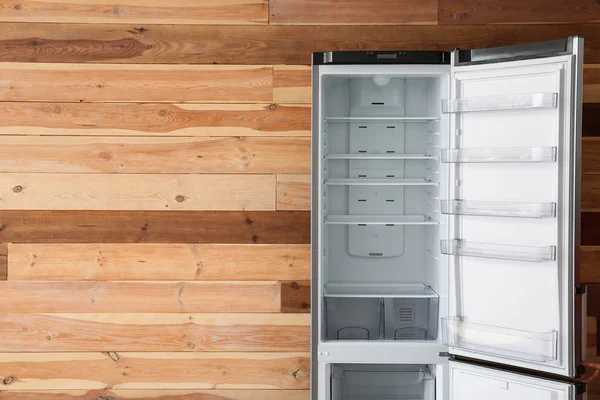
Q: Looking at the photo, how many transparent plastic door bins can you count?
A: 5